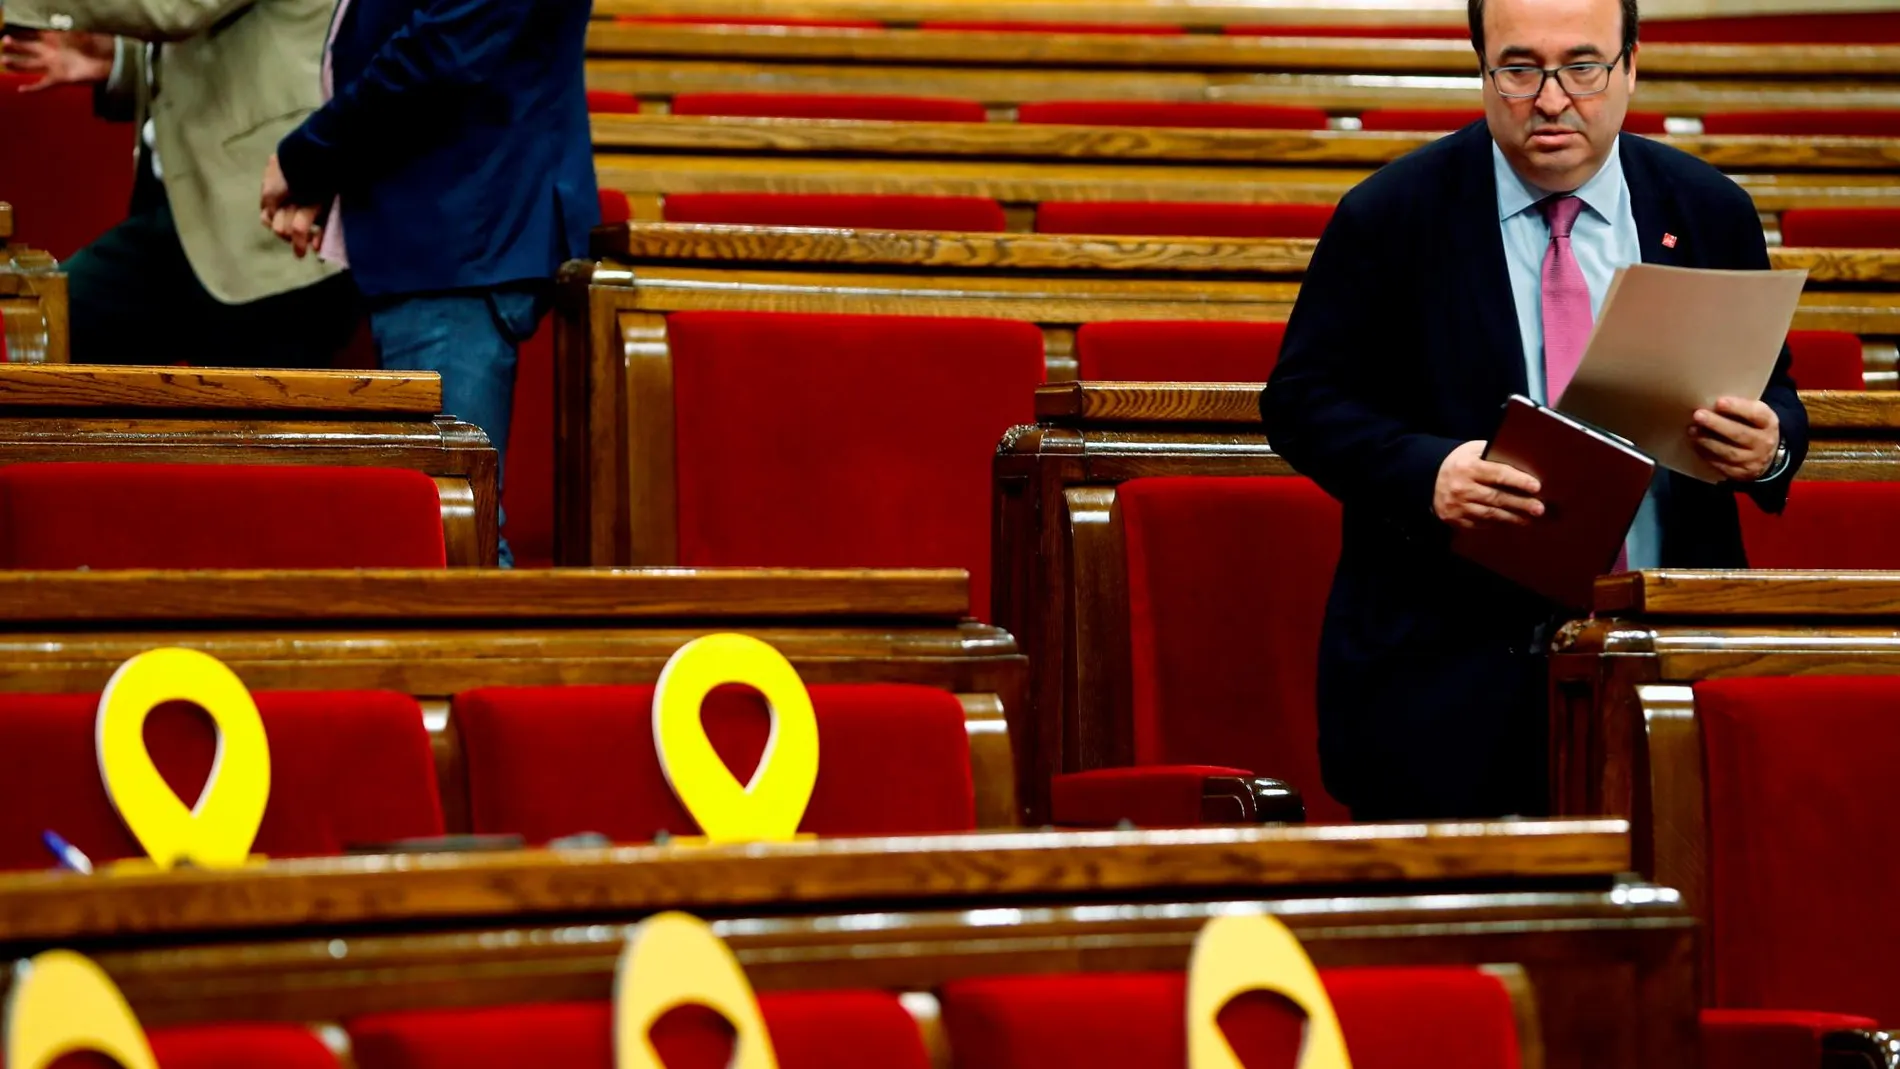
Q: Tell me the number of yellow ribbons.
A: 5